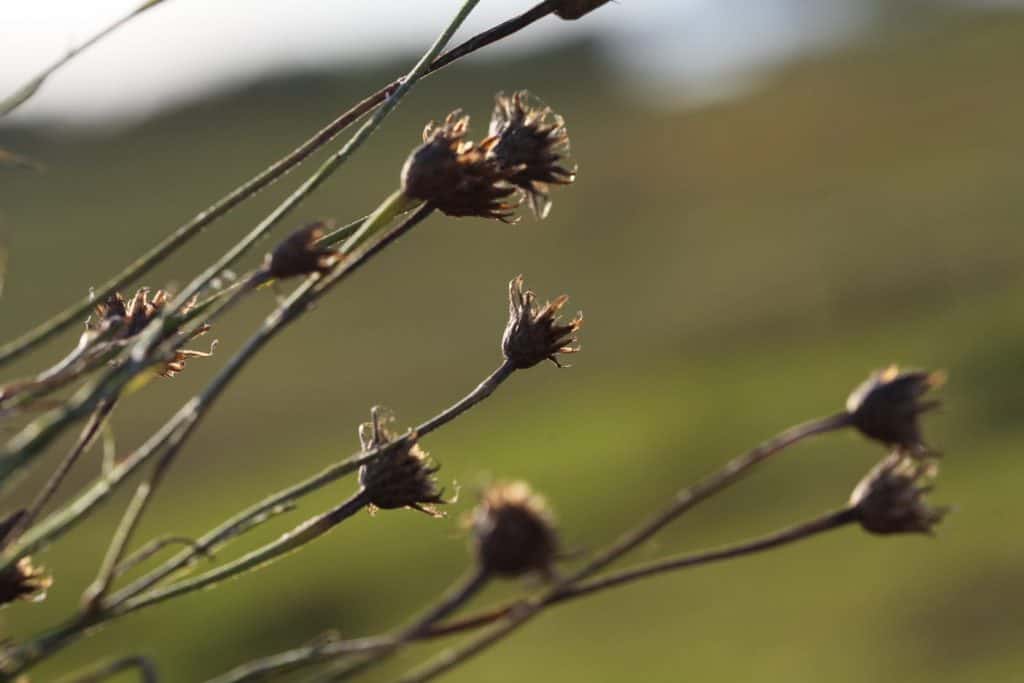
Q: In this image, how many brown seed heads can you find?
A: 11